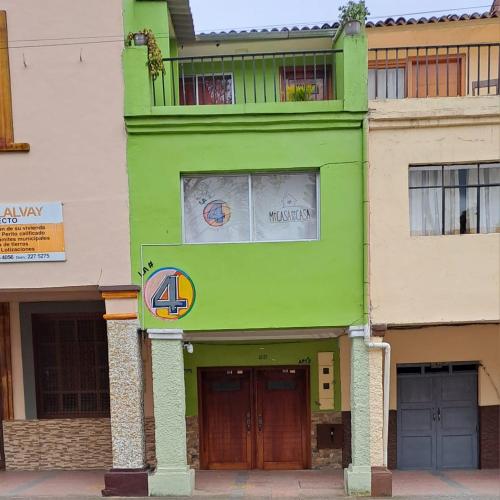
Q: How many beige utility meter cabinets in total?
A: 1